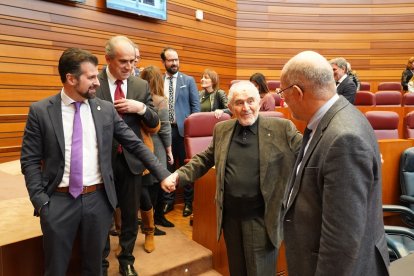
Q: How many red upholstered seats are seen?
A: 12